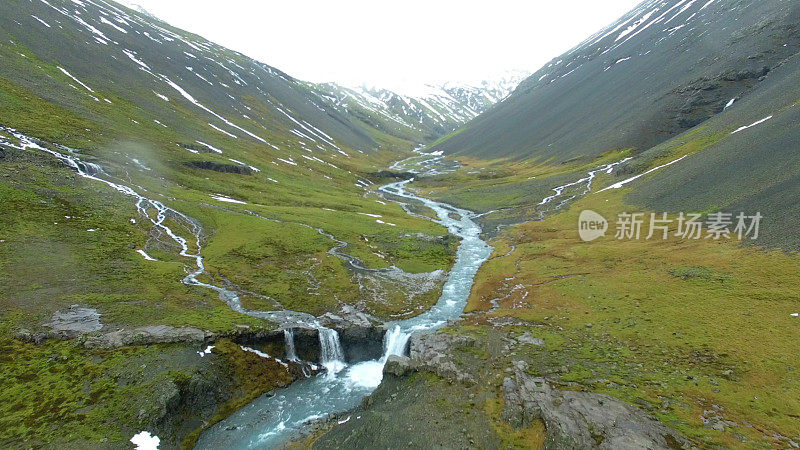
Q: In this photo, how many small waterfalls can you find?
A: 3